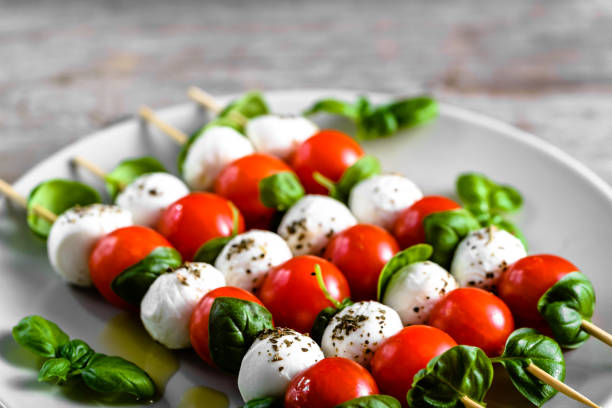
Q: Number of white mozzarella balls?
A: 12